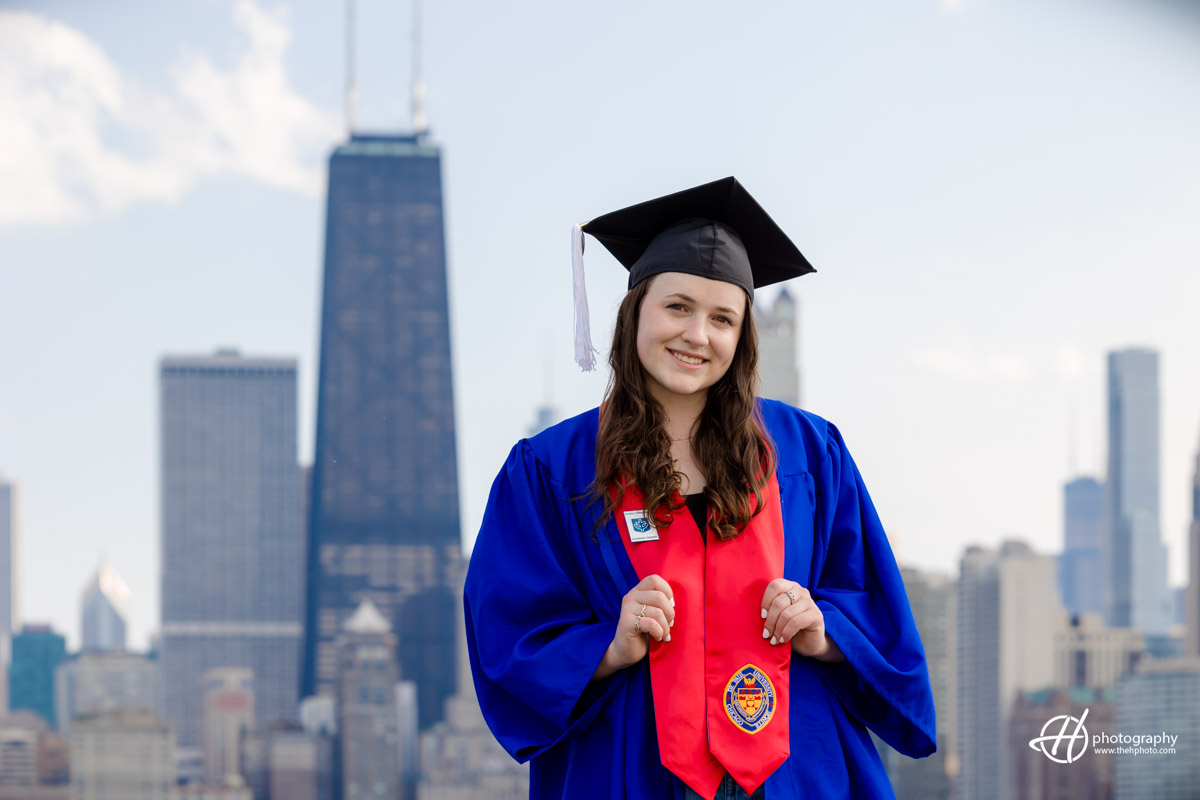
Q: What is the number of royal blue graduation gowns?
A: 1